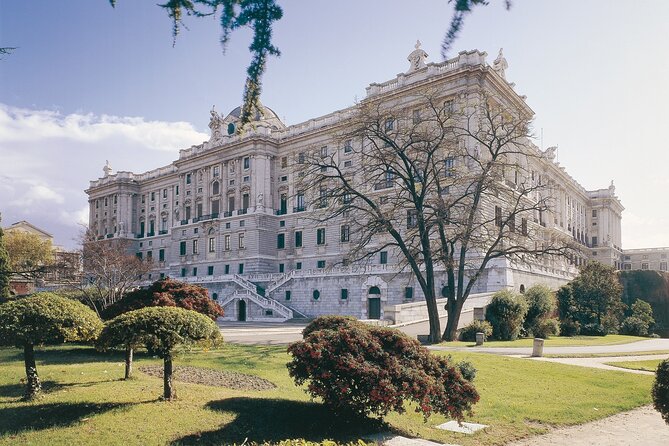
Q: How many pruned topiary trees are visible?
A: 3